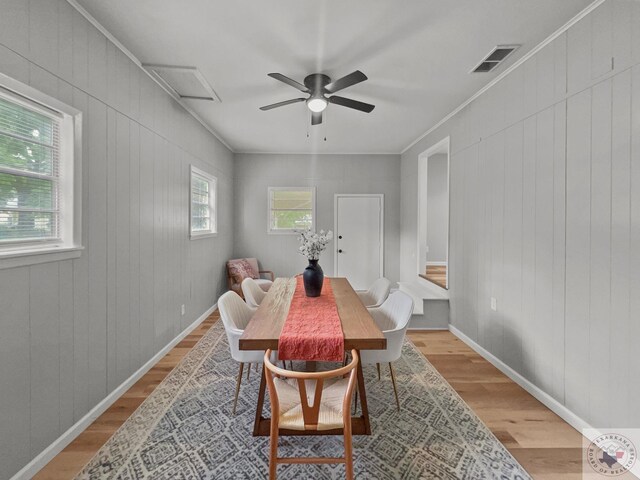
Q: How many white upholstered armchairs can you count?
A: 4